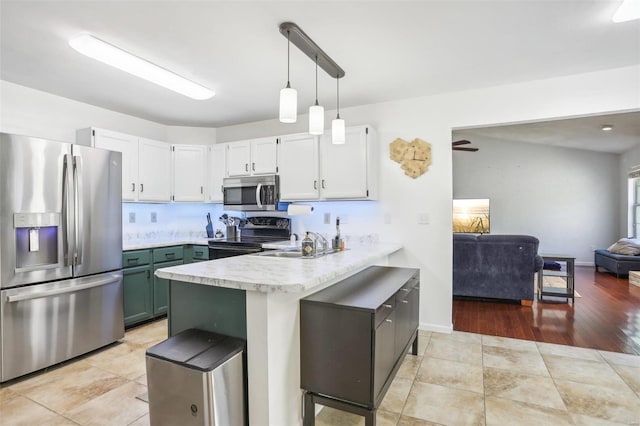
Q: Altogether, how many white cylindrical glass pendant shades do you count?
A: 3